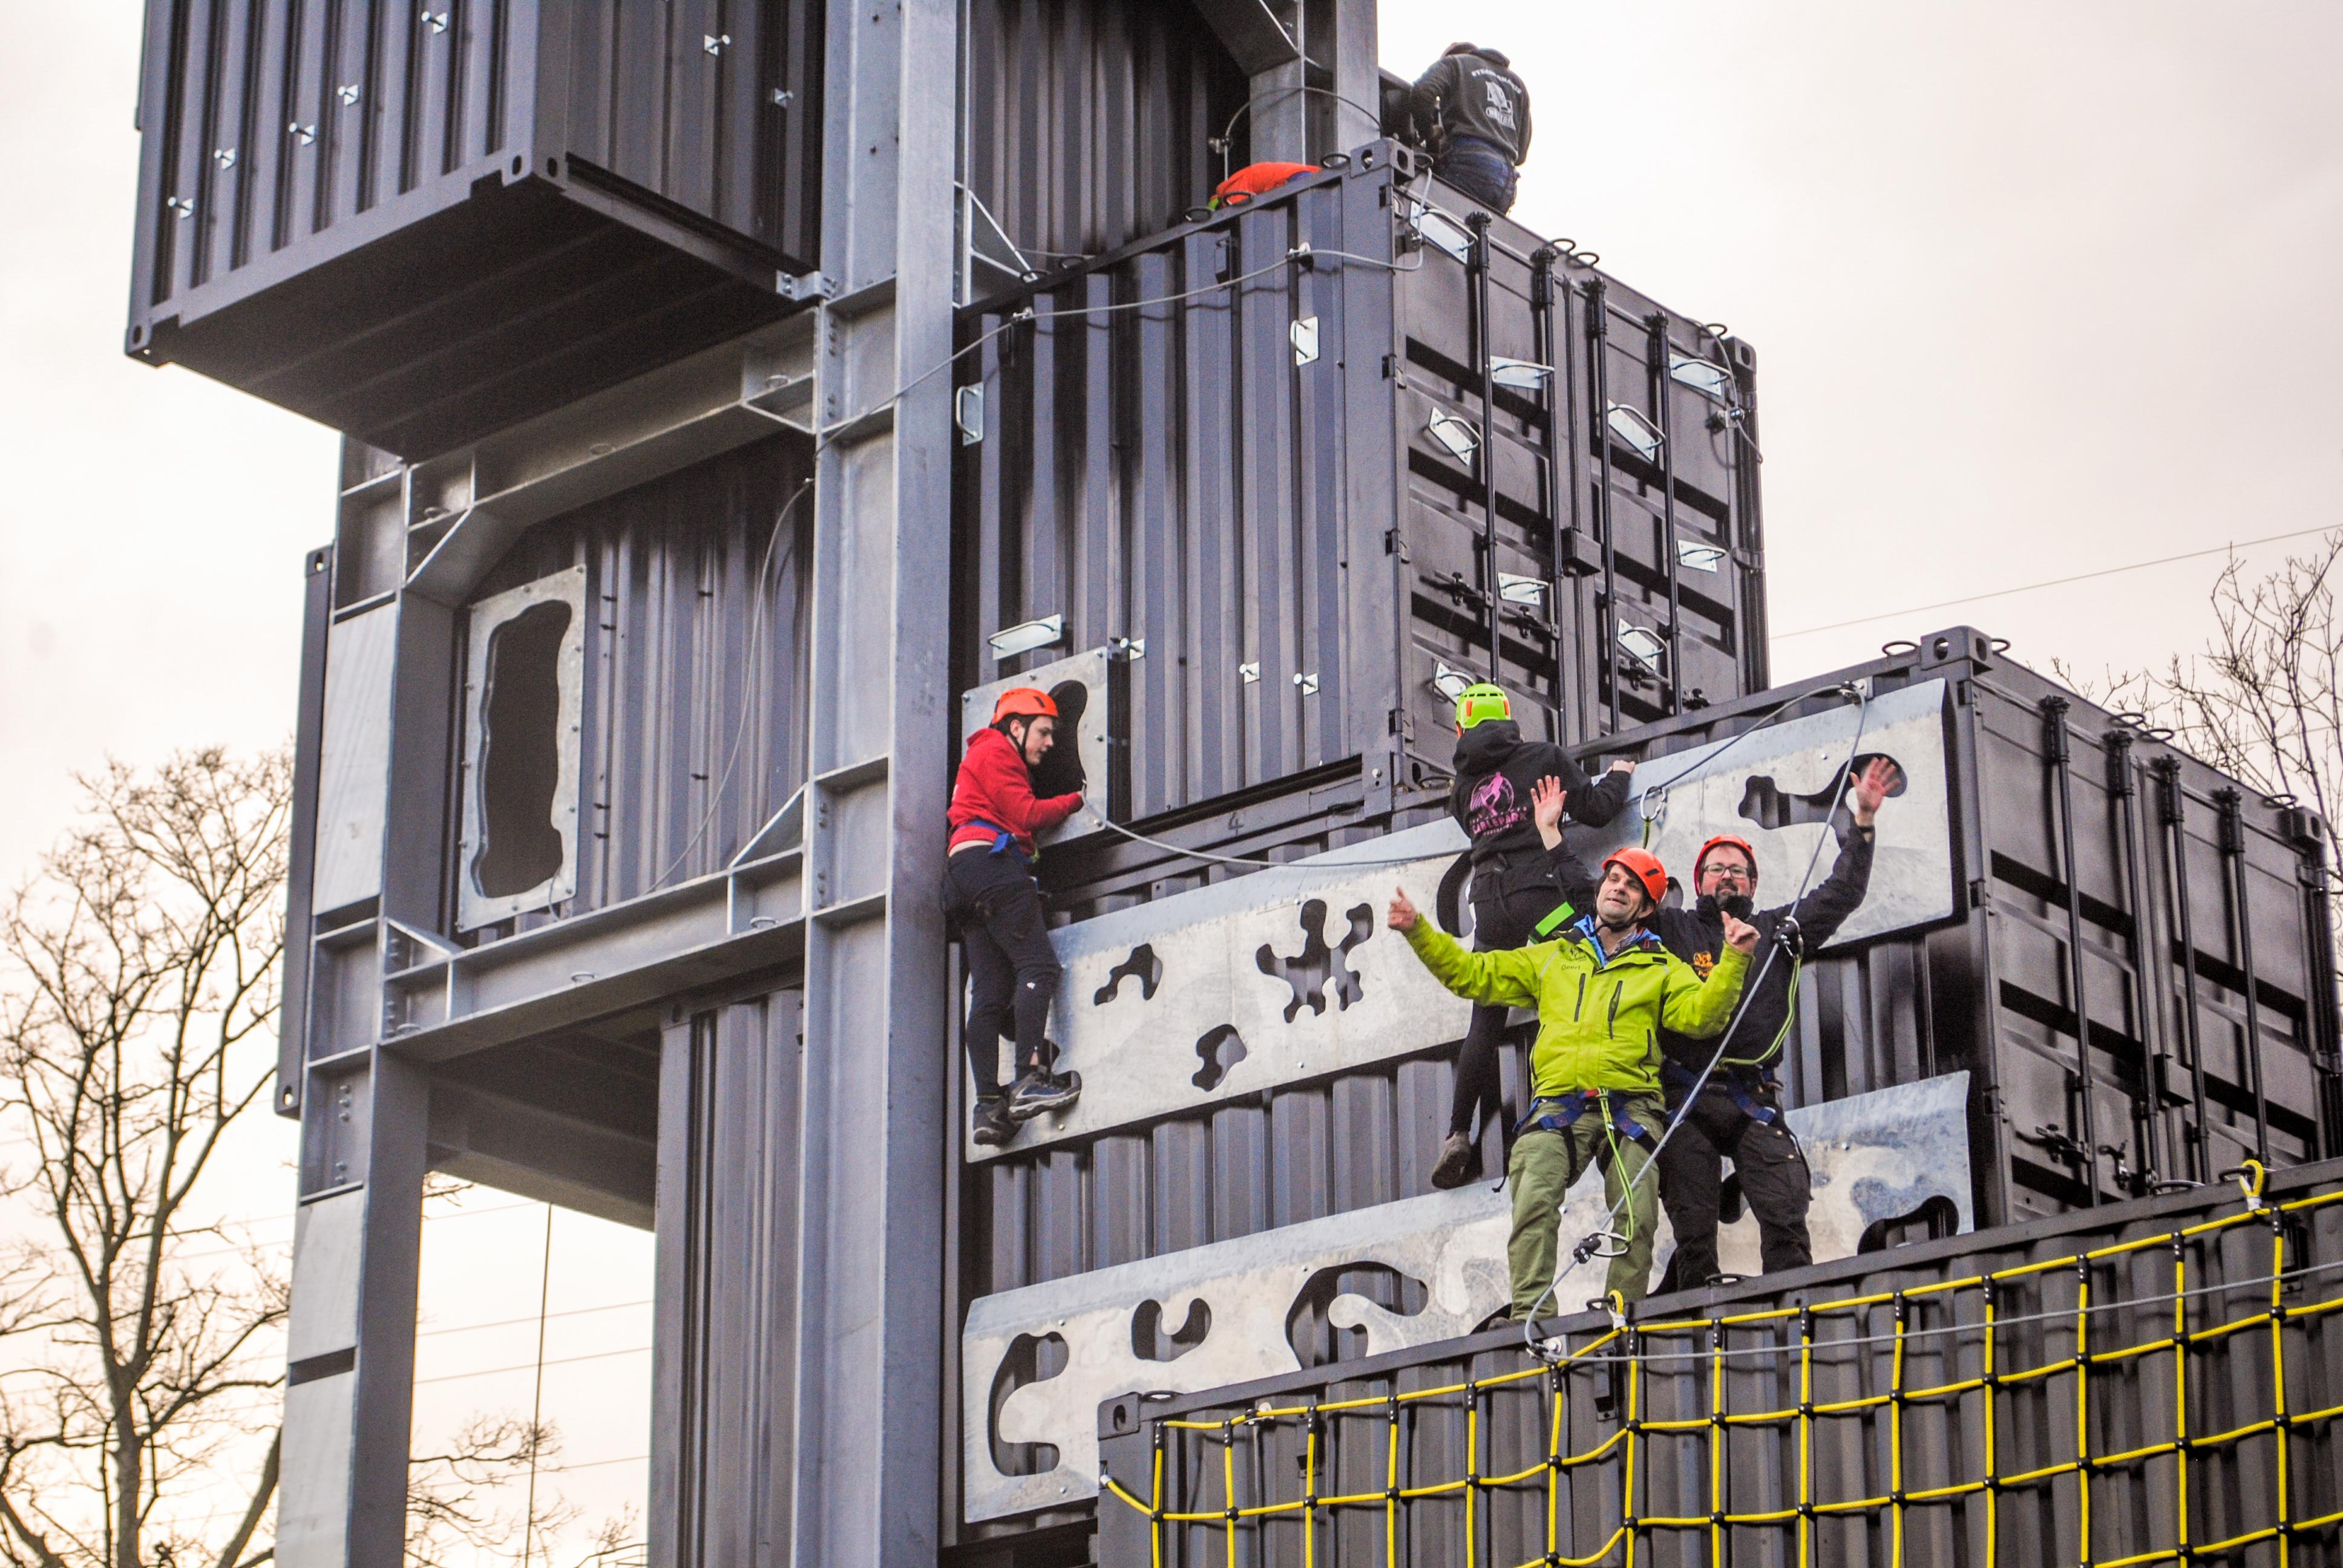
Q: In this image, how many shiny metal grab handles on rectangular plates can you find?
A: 12